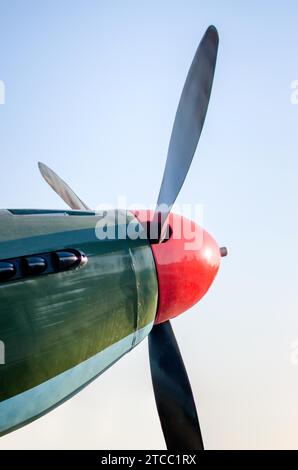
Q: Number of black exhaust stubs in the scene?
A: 3